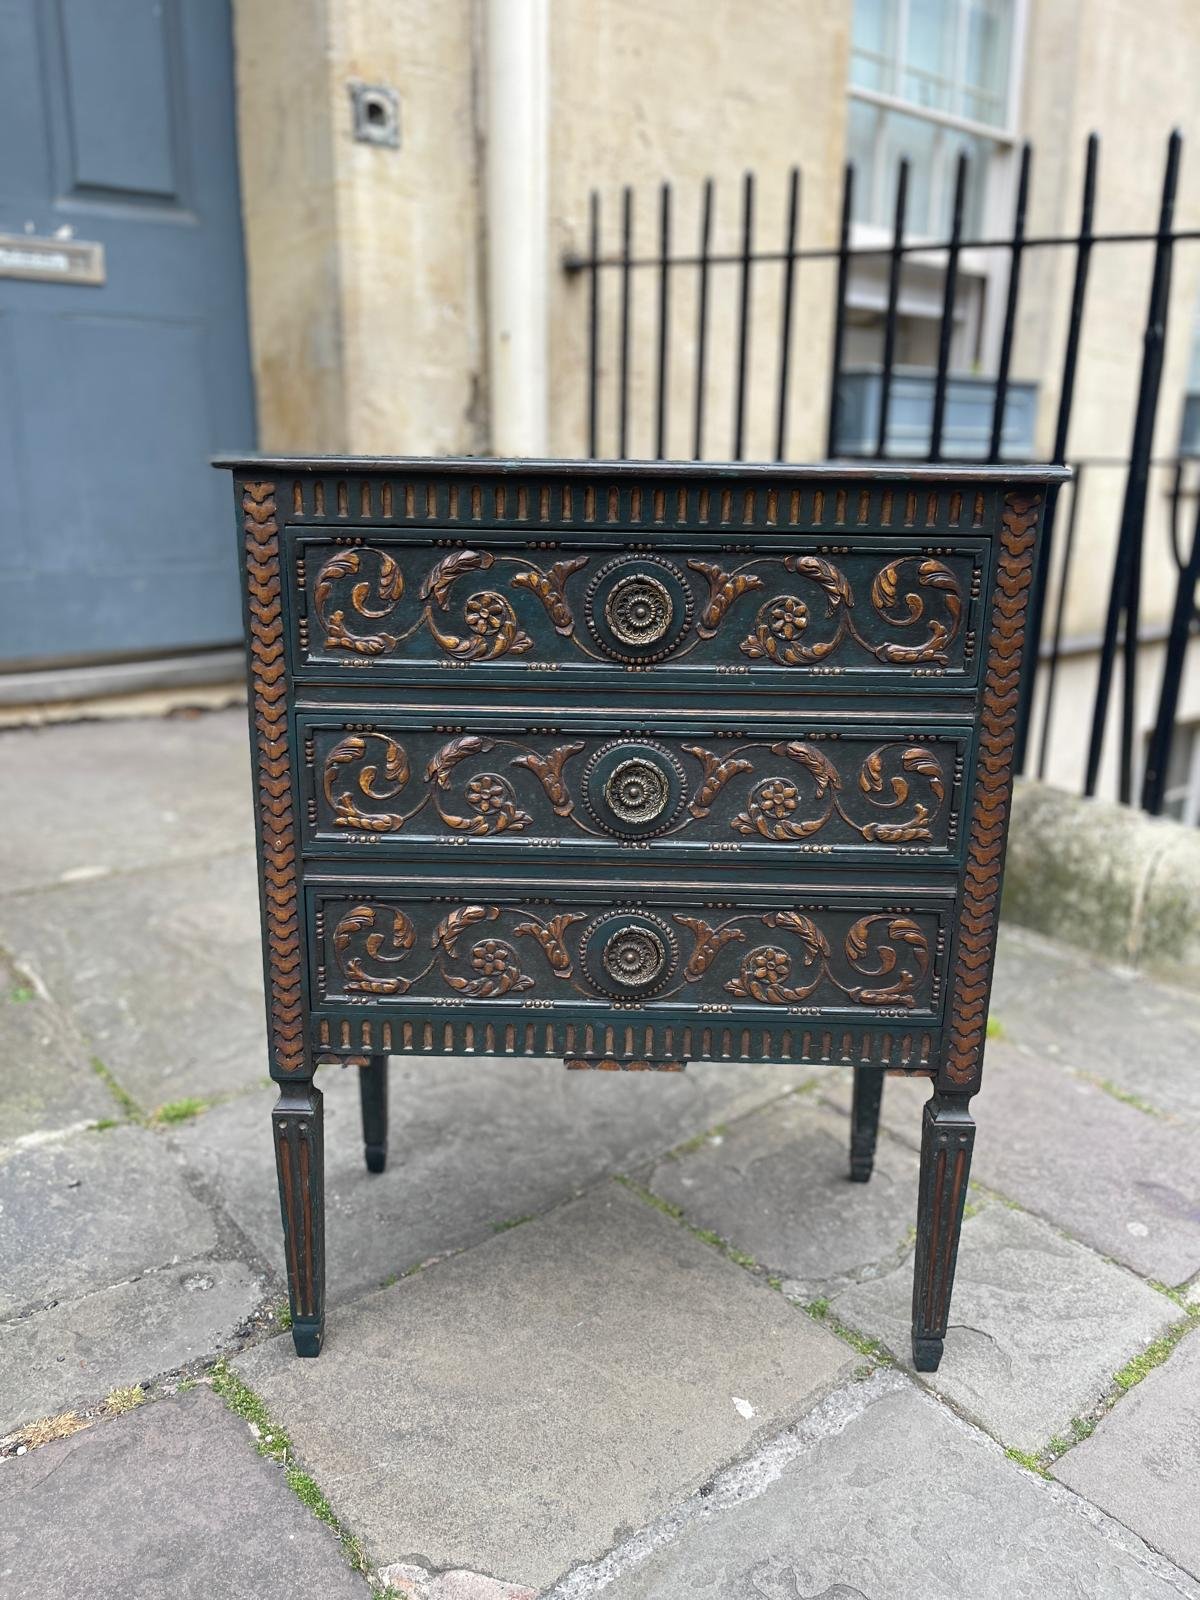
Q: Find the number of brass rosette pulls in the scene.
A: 3